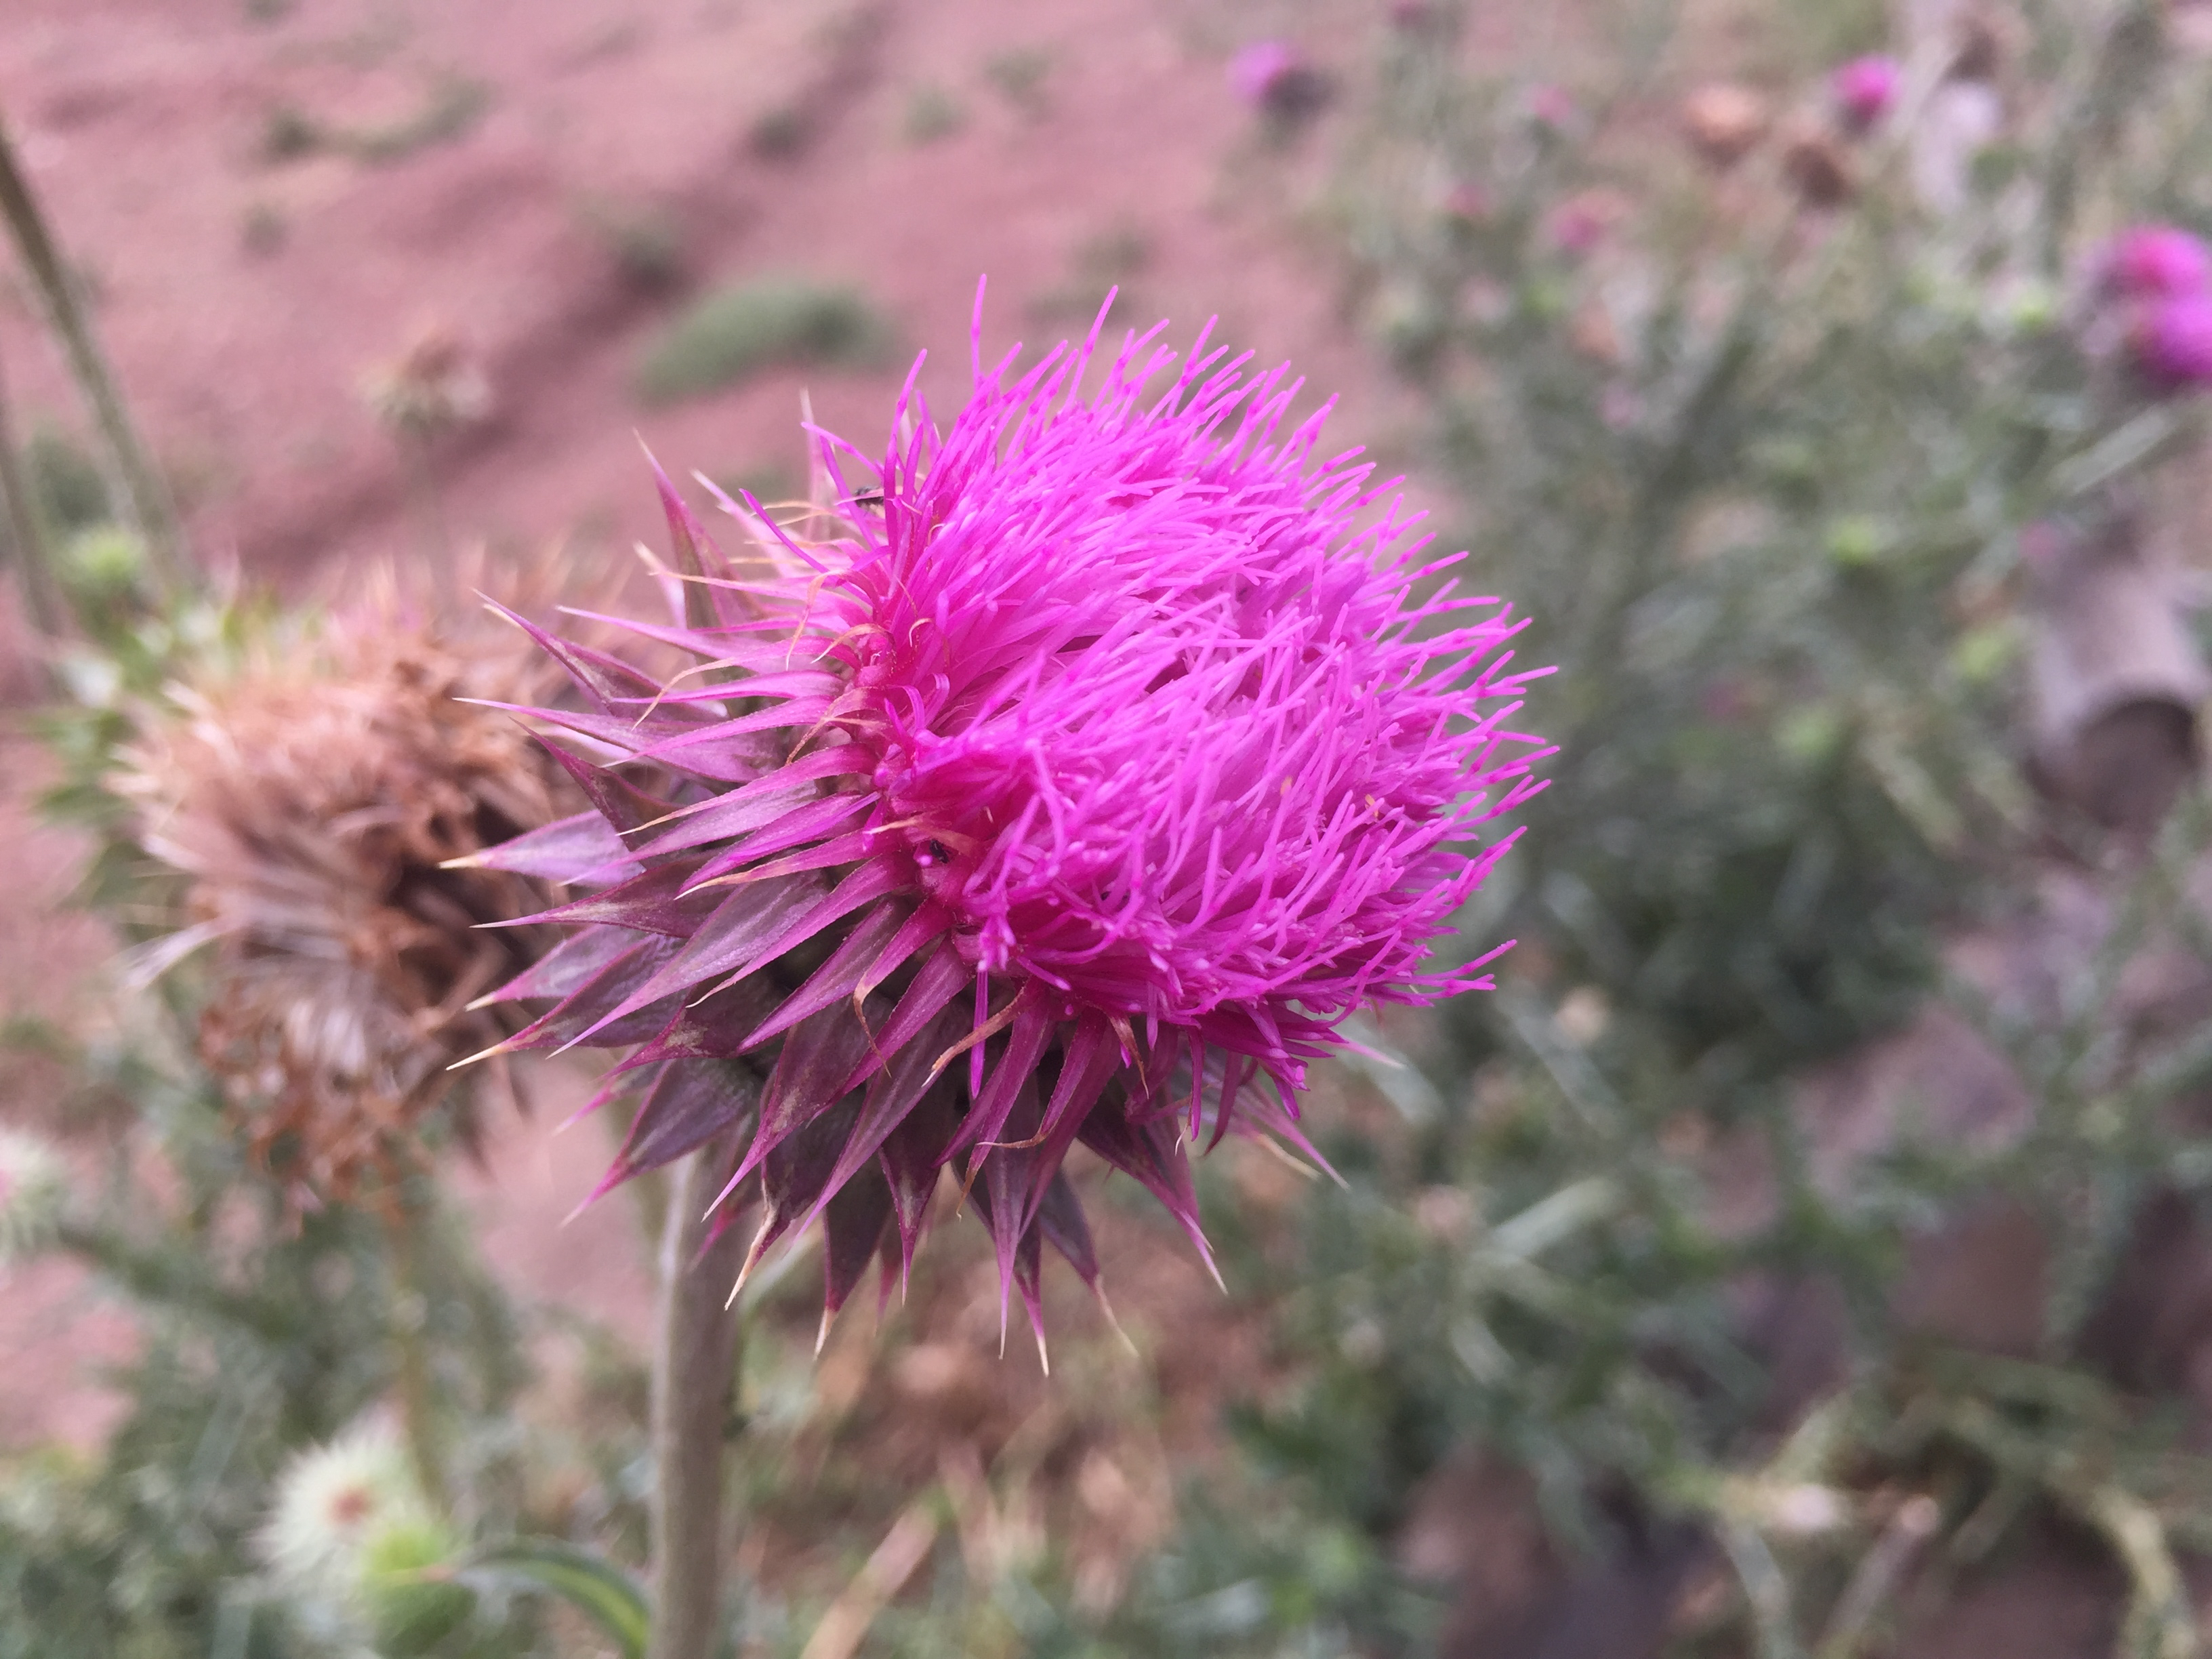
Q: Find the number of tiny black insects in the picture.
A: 2